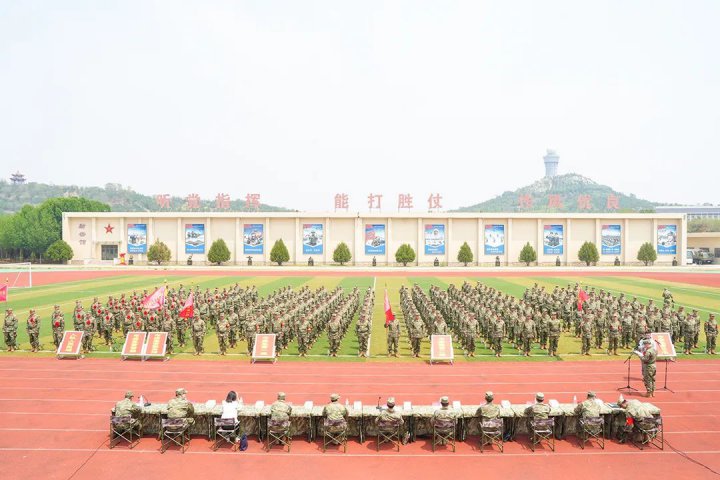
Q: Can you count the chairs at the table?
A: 11